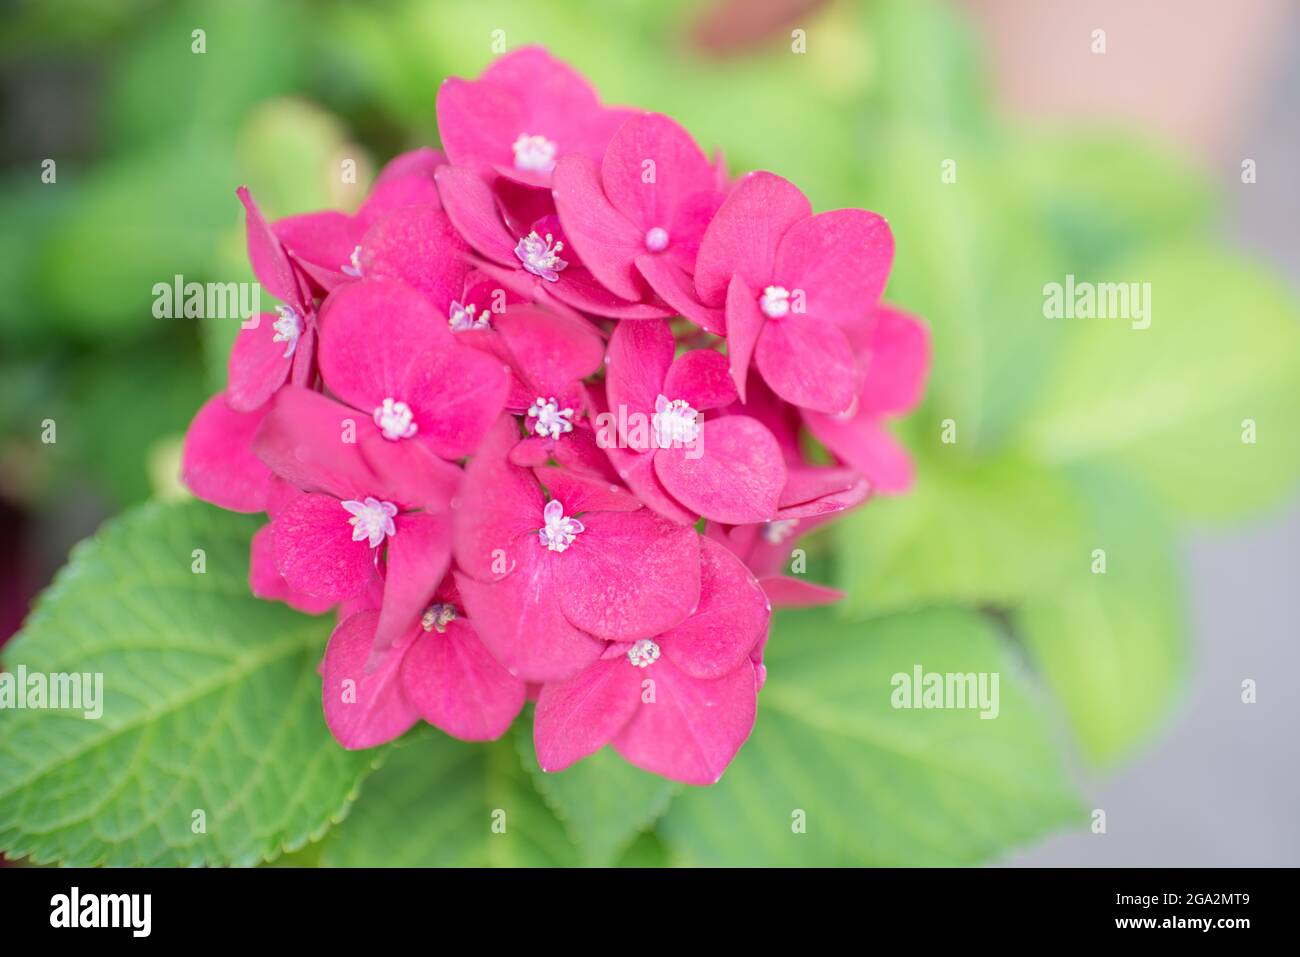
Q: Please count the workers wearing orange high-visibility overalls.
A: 0